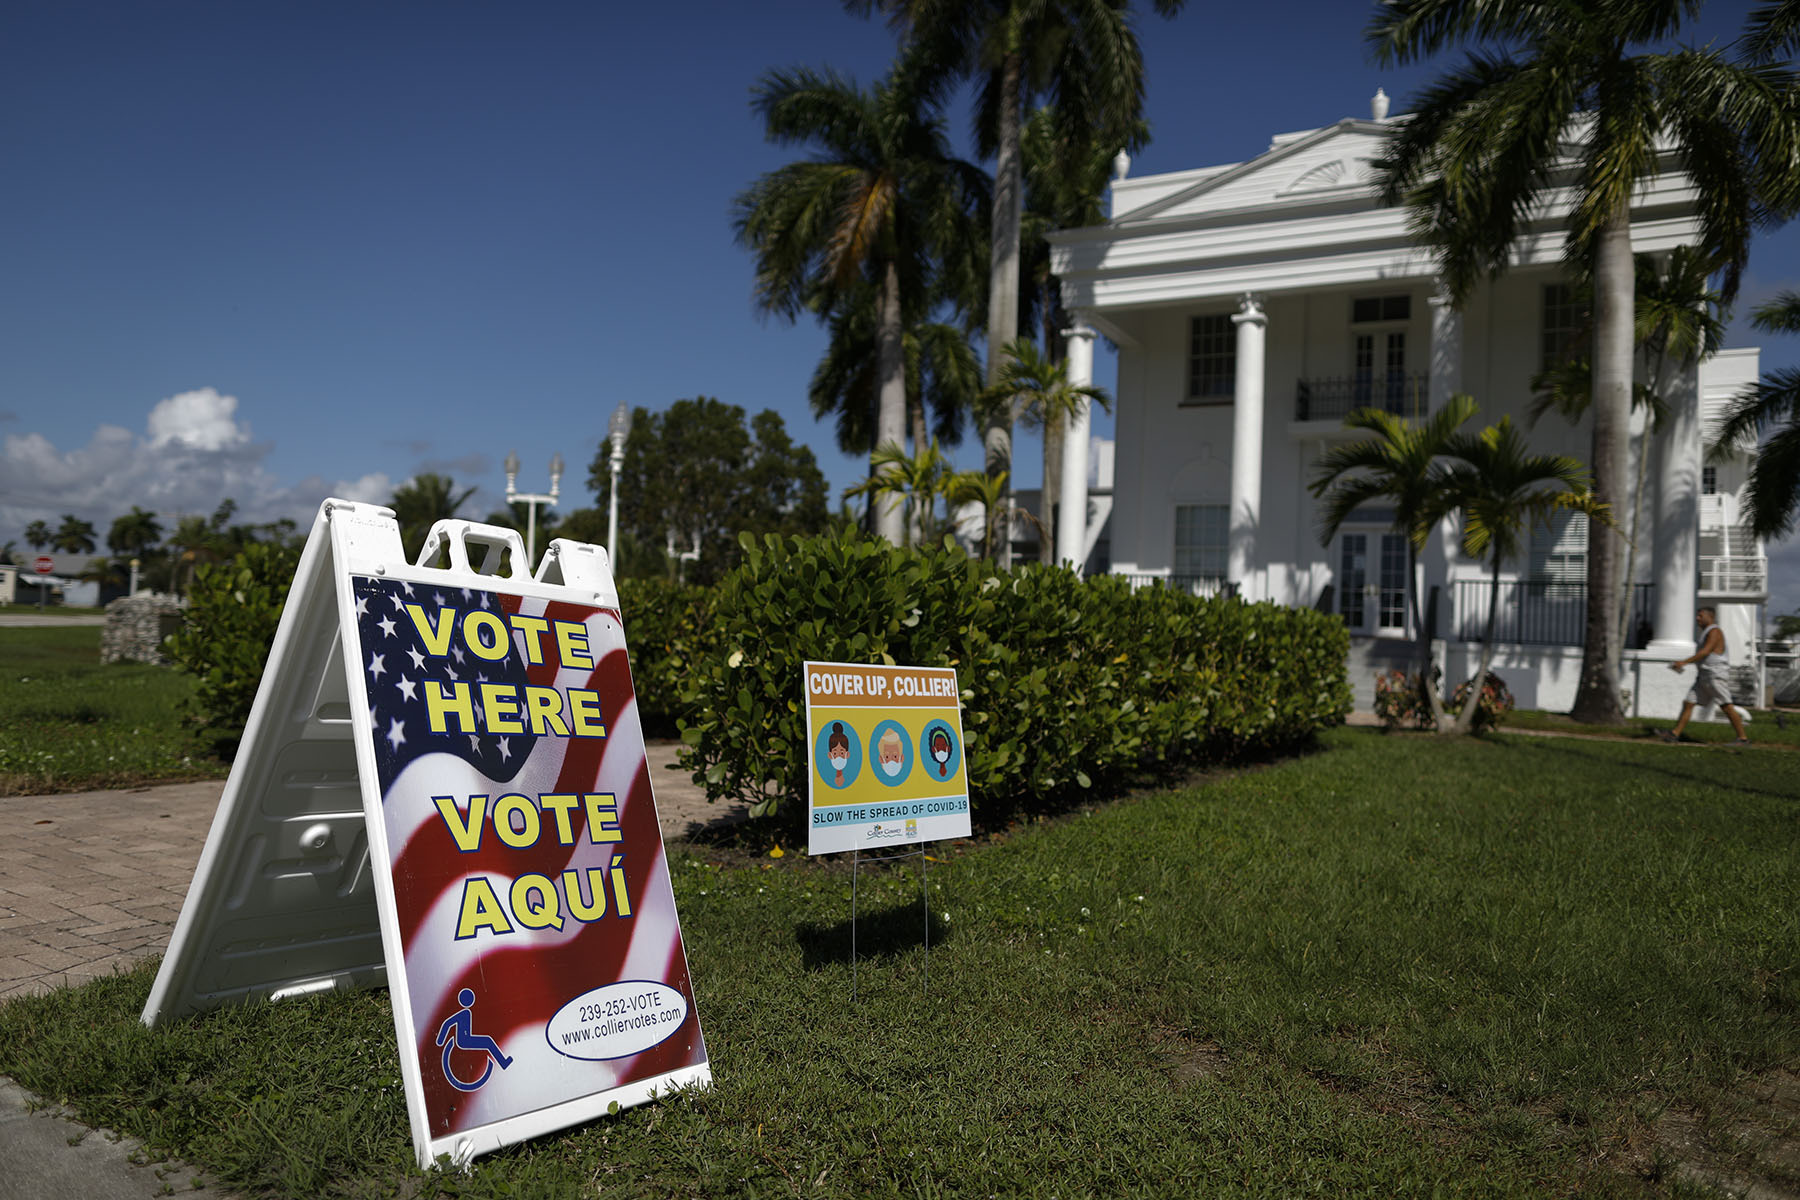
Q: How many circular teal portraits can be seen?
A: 3